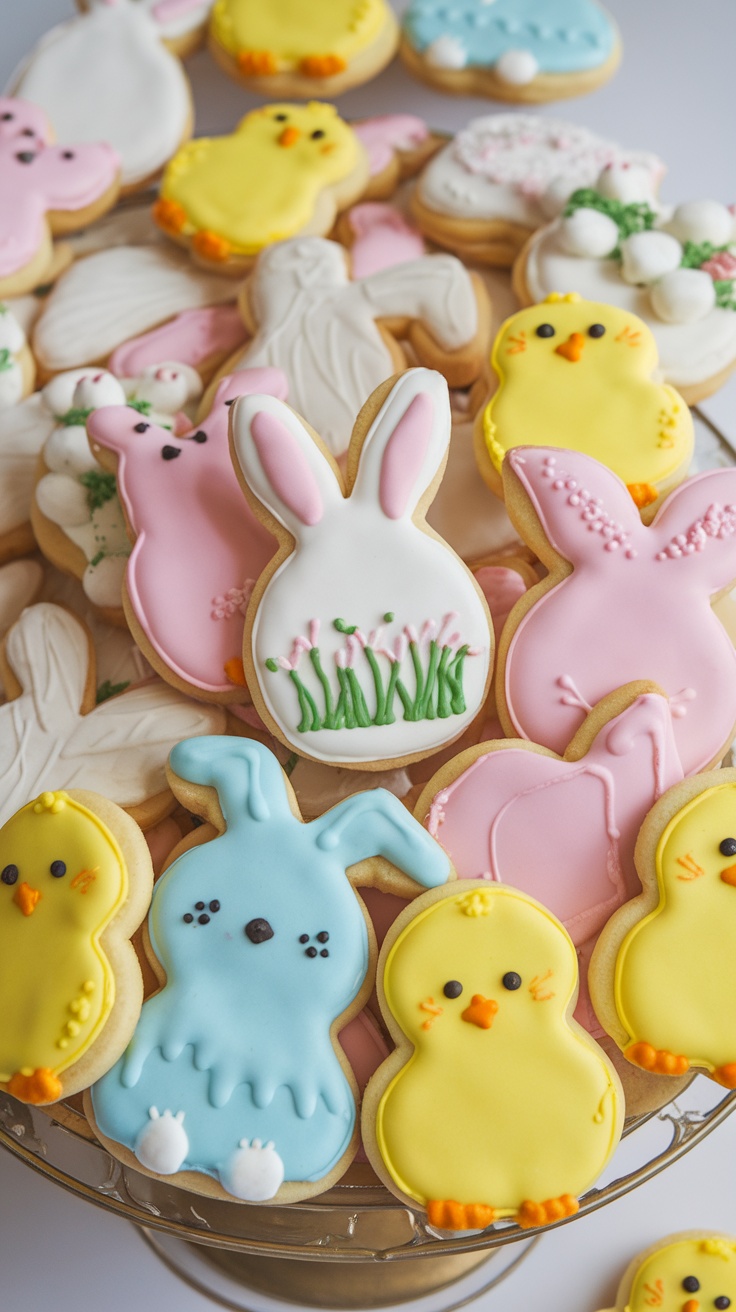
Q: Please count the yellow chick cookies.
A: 7